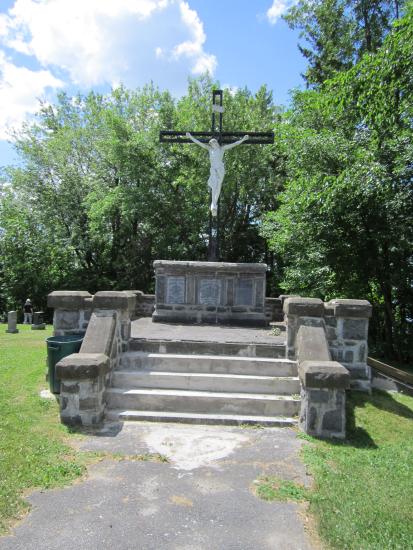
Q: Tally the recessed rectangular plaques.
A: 3